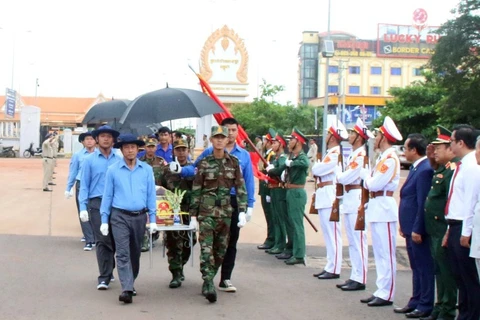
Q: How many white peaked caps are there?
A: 3